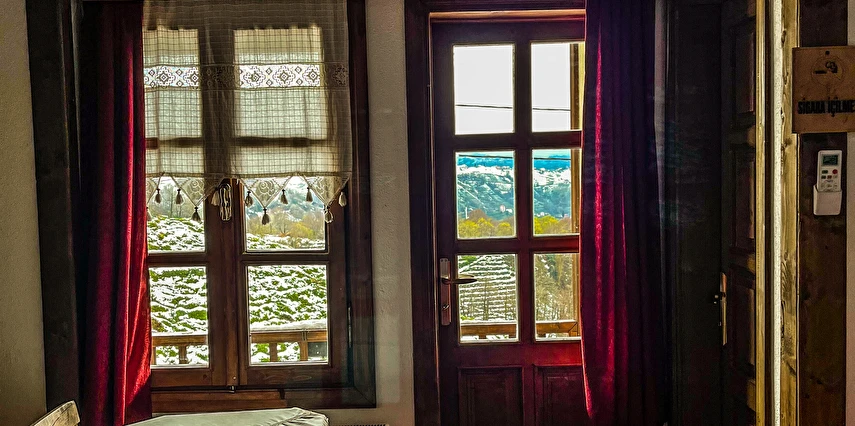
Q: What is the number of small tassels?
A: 11